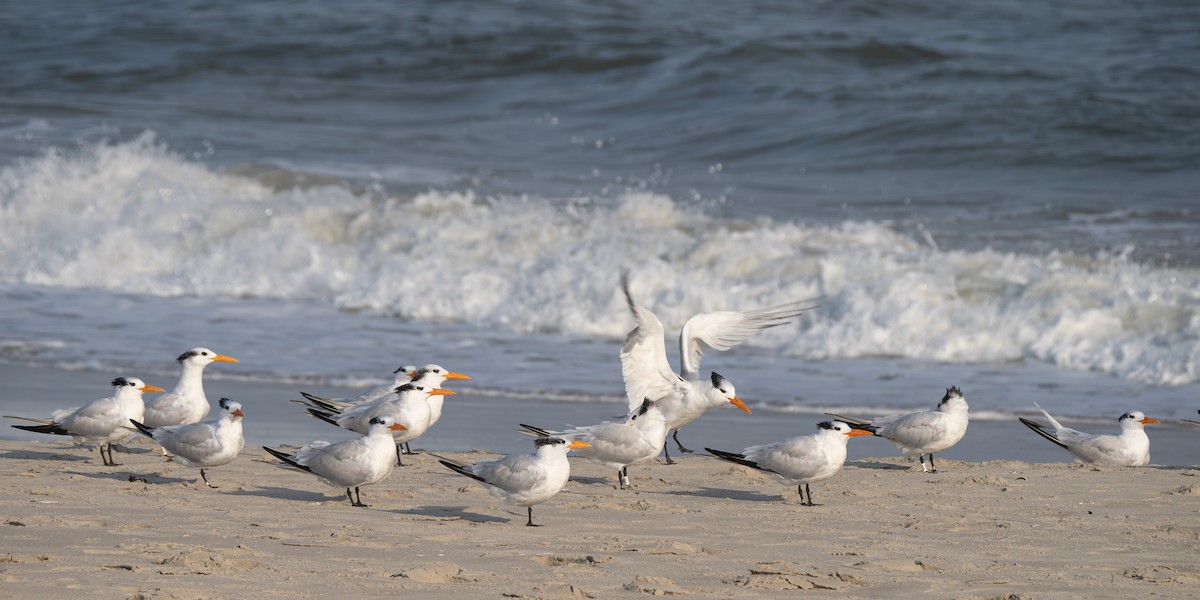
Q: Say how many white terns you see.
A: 13